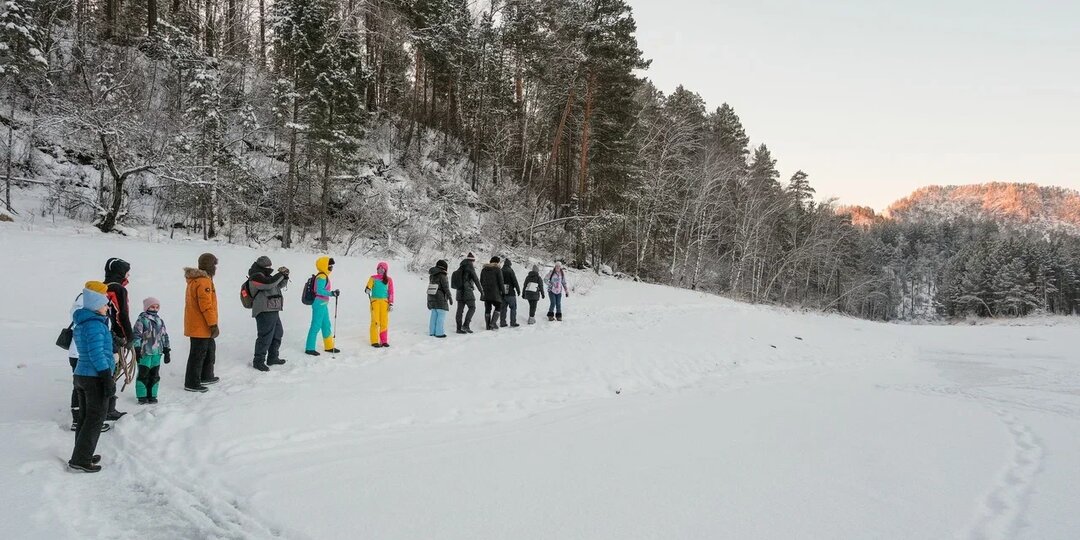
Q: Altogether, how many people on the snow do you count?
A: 14